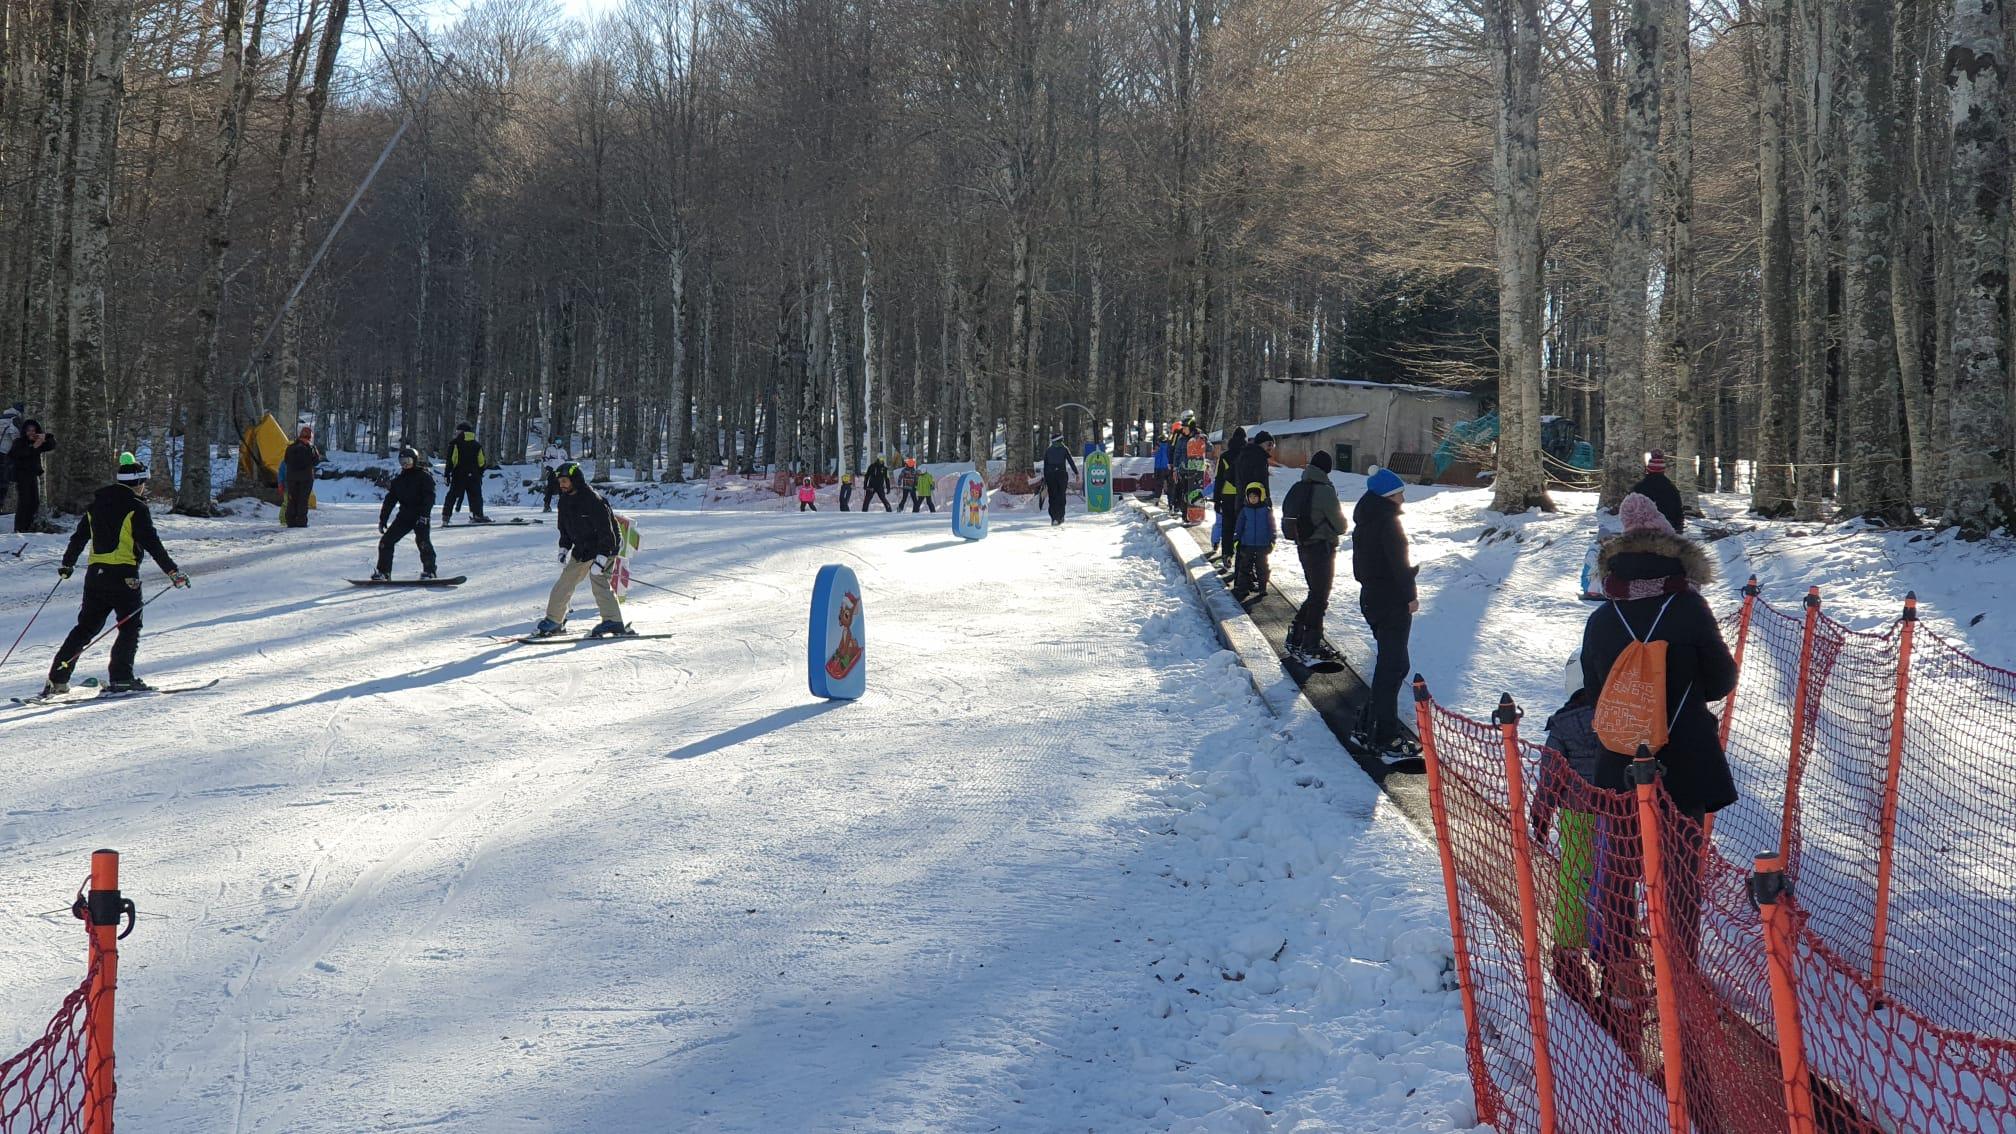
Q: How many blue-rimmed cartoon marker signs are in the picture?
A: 2